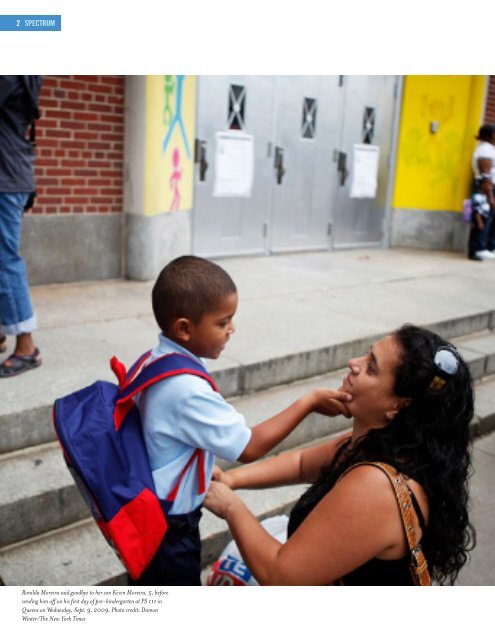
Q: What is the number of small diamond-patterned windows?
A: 3